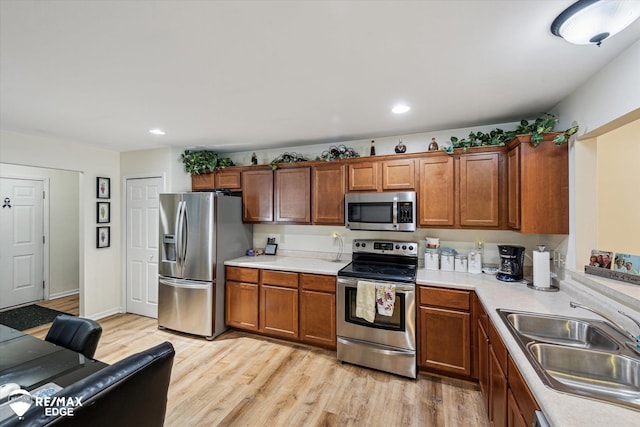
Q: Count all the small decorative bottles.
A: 4